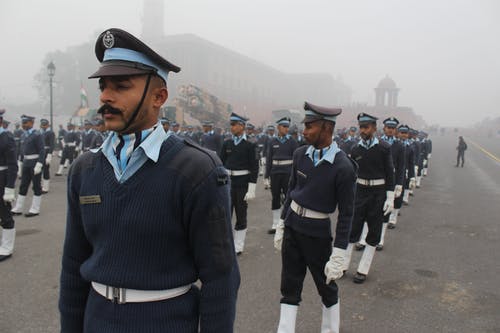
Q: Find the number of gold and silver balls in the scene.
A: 0